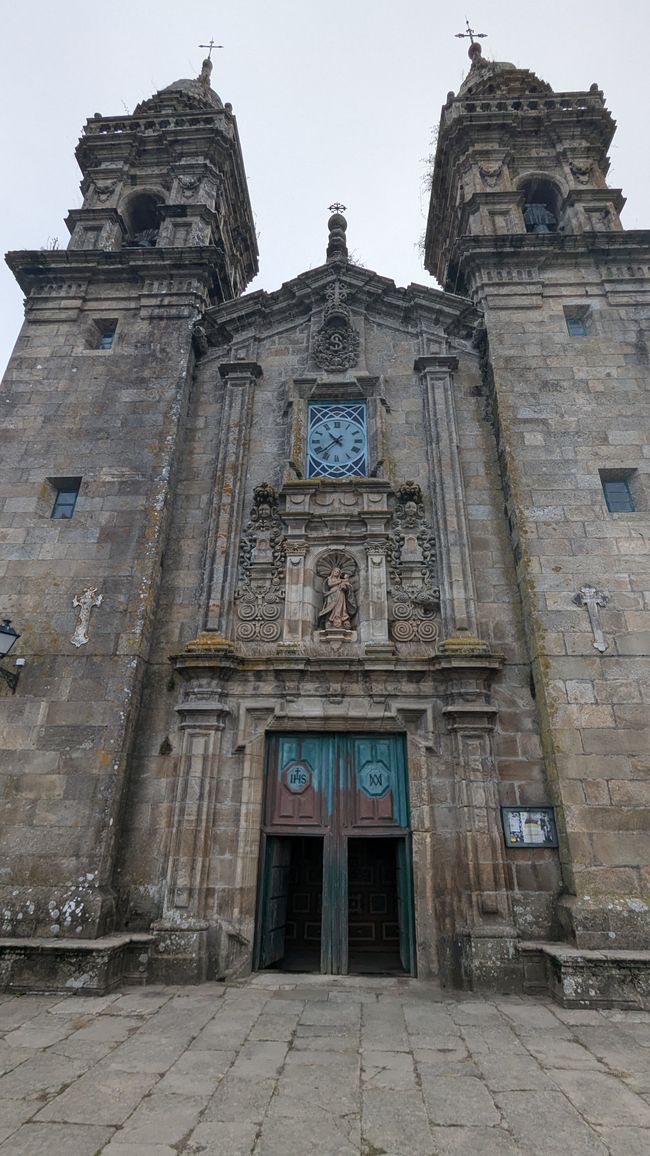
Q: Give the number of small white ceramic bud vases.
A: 0